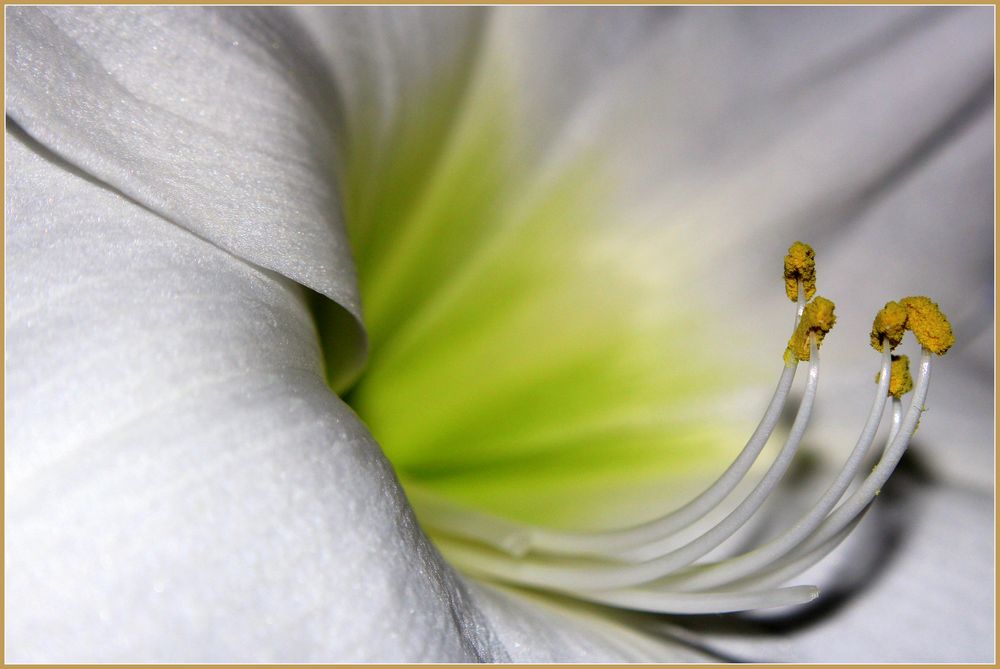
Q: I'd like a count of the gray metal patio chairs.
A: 0